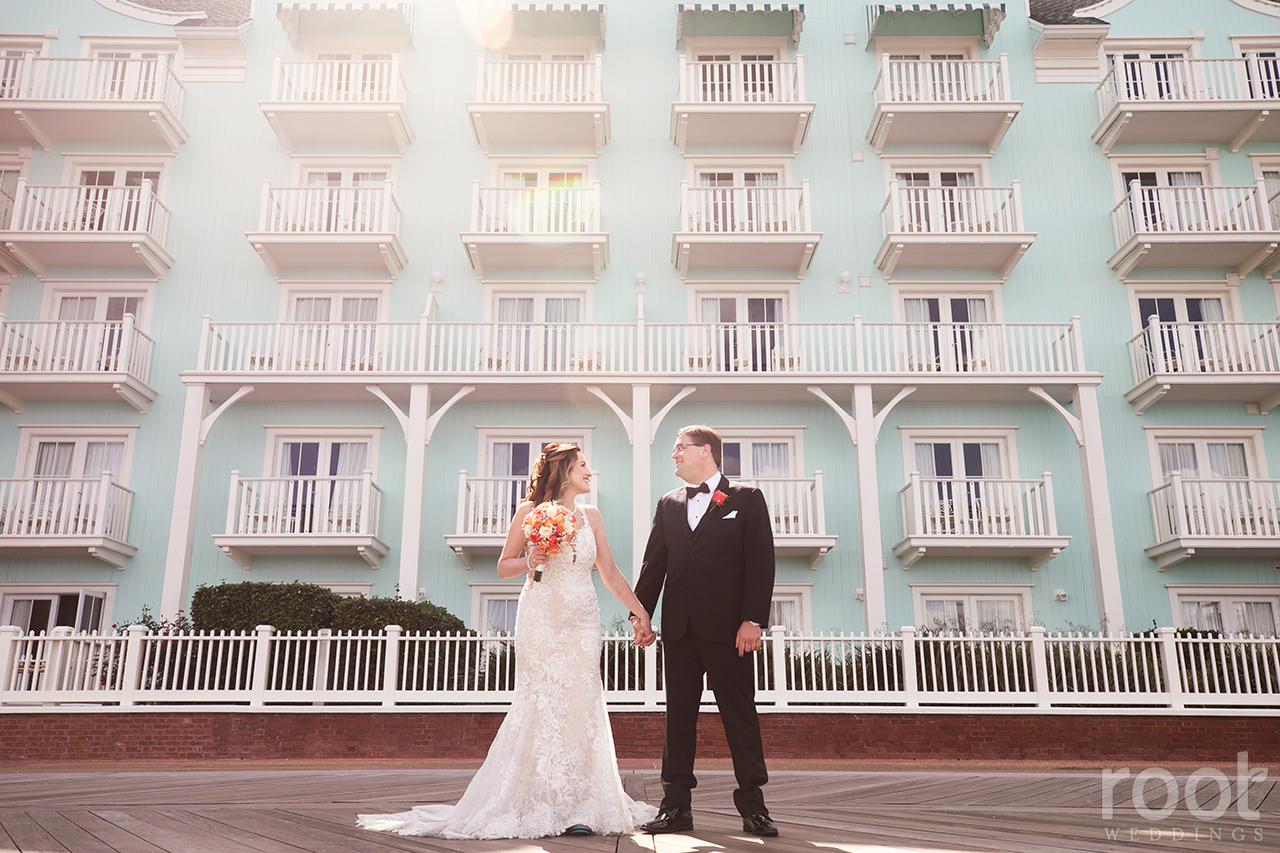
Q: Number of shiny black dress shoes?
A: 2